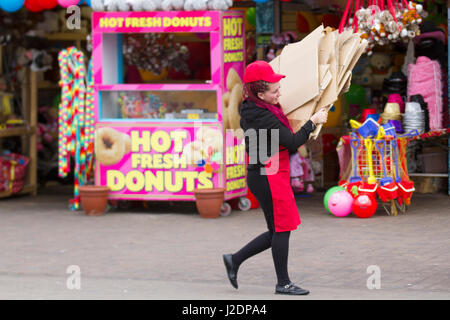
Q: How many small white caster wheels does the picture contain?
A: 2